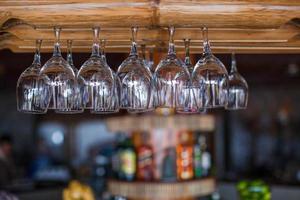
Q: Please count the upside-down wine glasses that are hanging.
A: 11